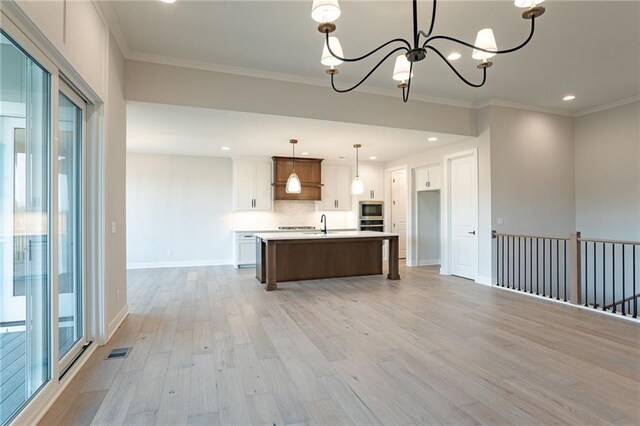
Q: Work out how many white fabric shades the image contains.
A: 5